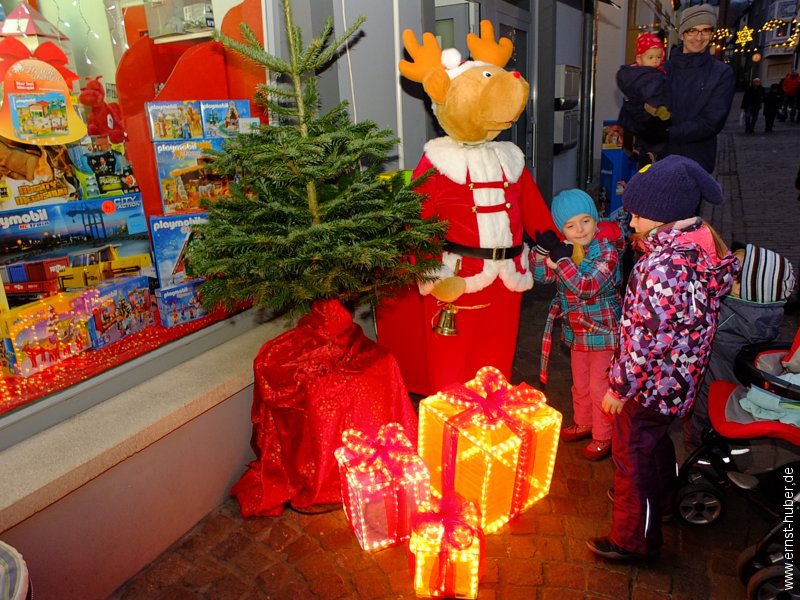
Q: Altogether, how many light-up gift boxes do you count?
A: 3